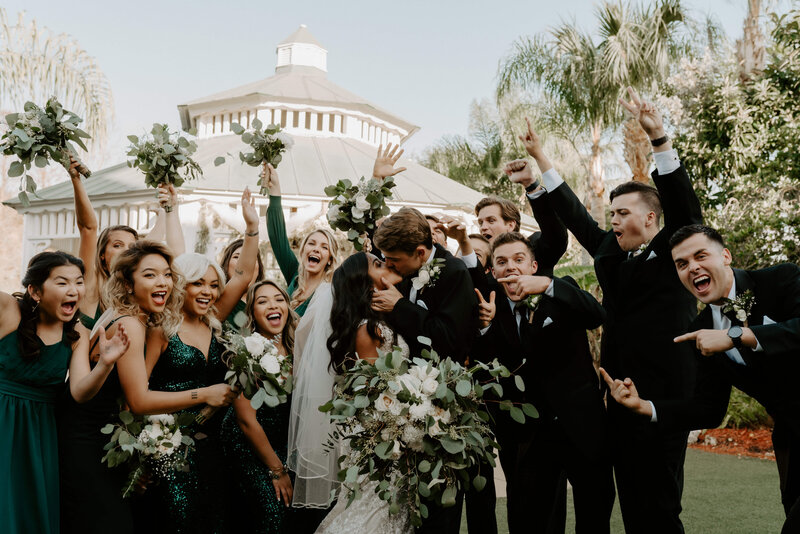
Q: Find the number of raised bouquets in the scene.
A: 4